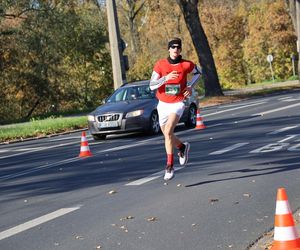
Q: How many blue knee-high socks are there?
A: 0